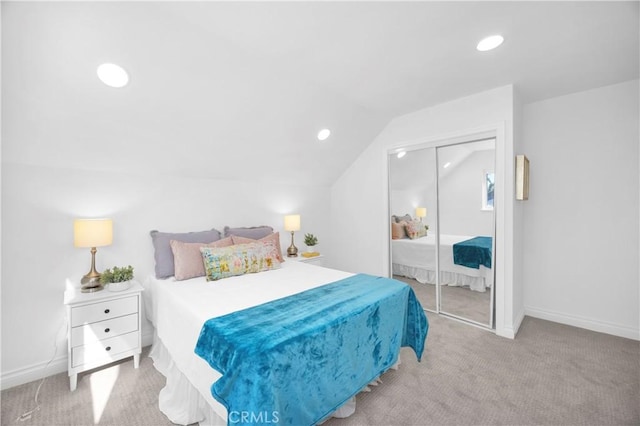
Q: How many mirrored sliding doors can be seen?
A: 2